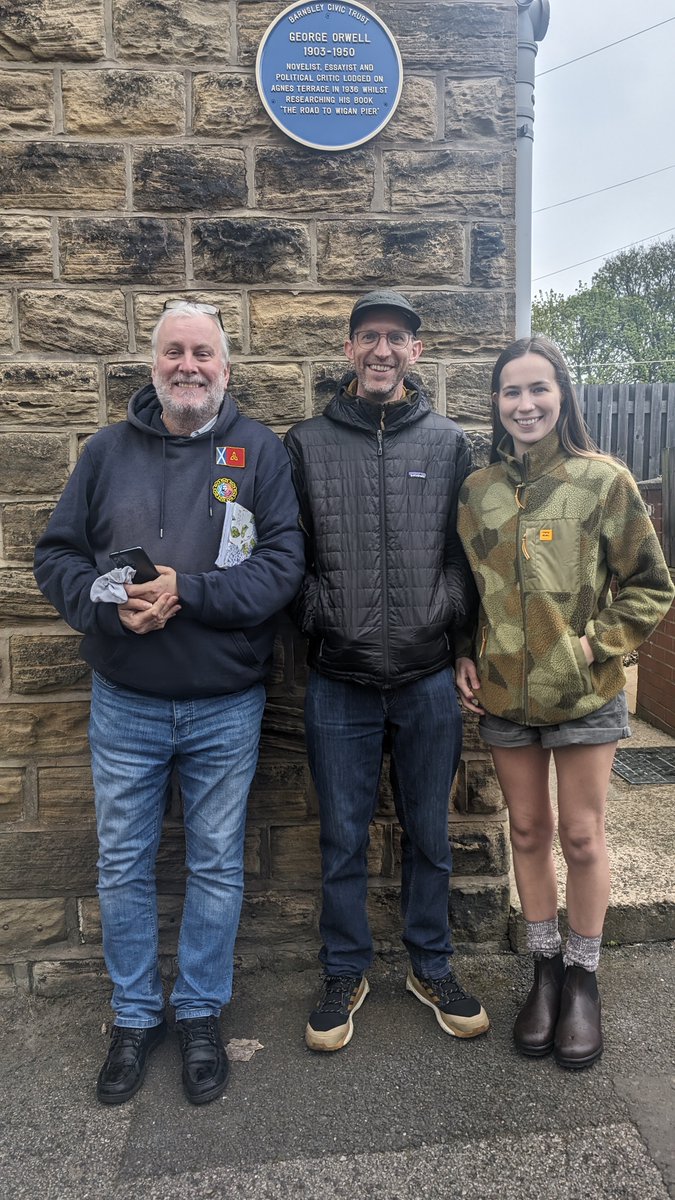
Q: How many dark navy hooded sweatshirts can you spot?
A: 1